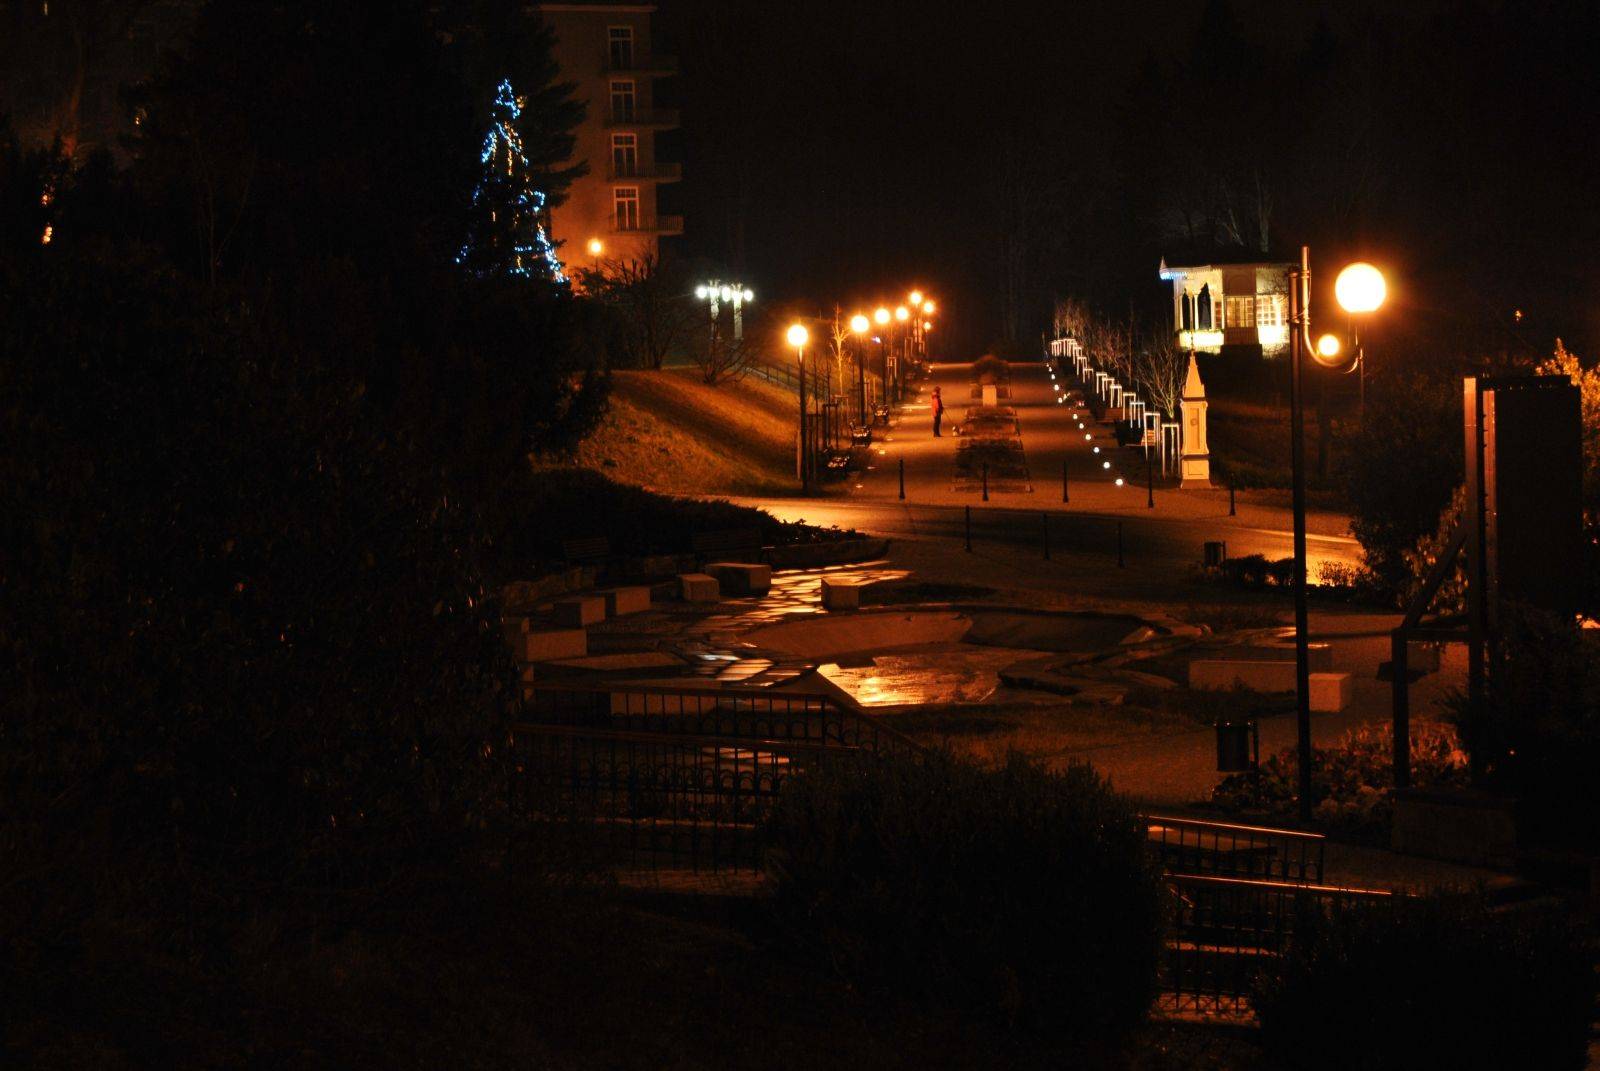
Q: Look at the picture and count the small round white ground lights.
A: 11